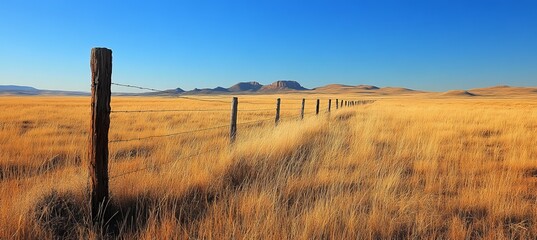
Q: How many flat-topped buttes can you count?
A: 2